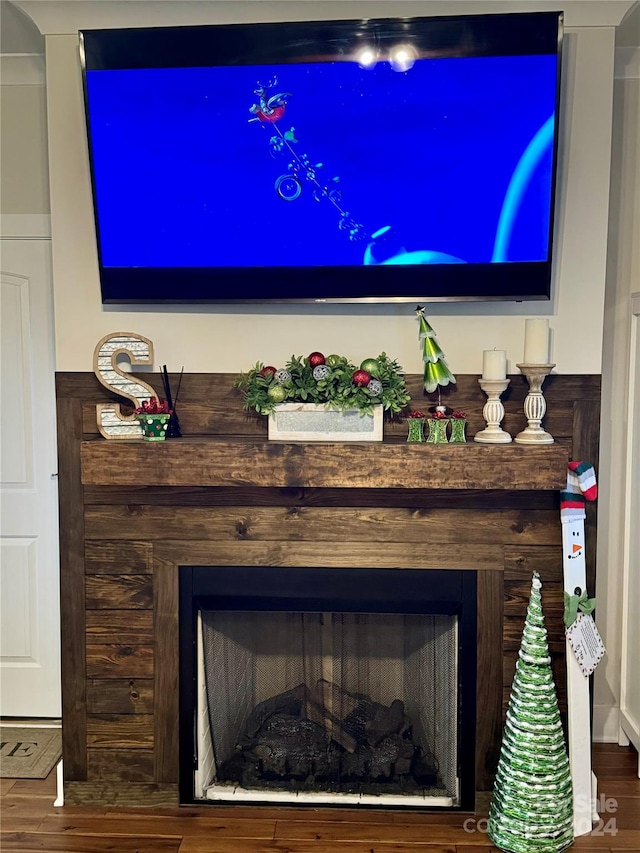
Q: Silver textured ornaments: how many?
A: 3